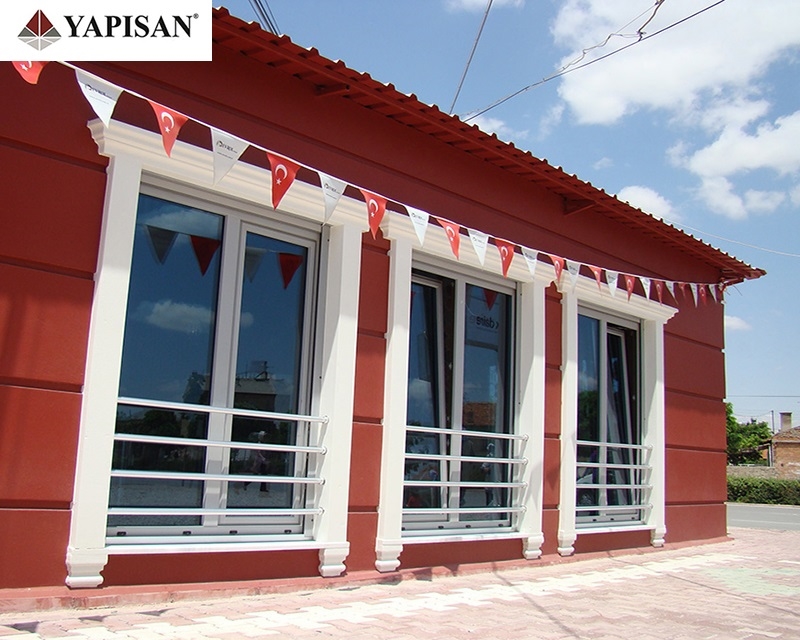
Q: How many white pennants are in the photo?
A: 12